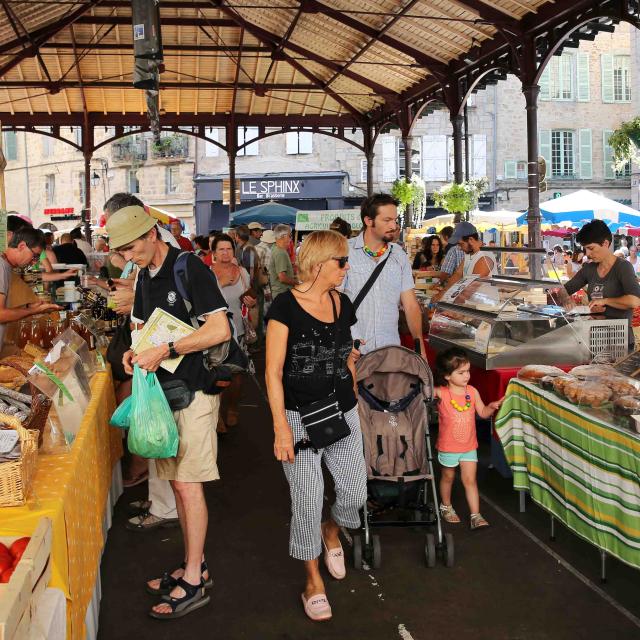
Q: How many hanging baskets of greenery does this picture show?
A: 3